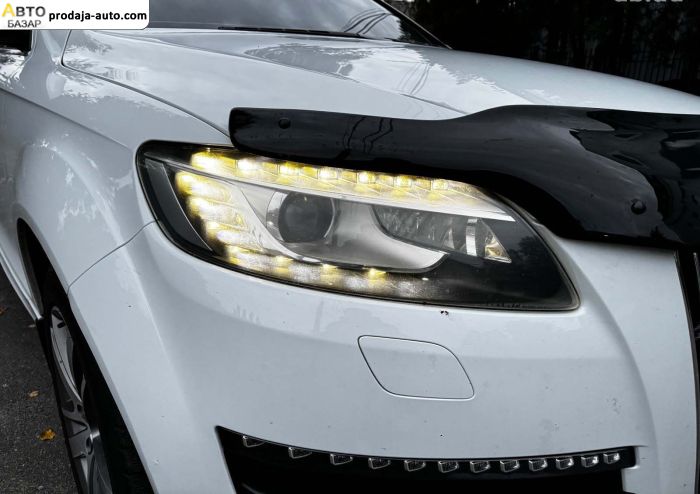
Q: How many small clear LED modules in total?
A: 12